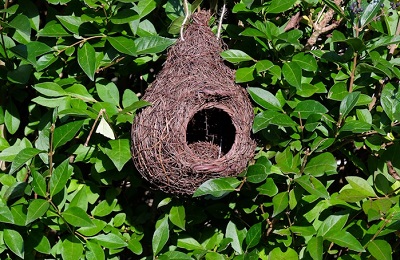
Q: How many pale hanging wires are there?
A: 2